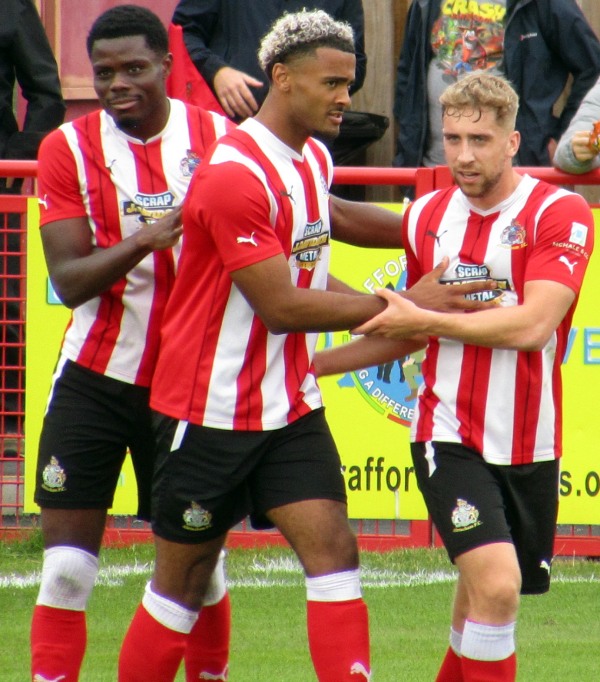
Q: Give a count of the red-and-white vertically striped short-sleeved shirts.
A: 3